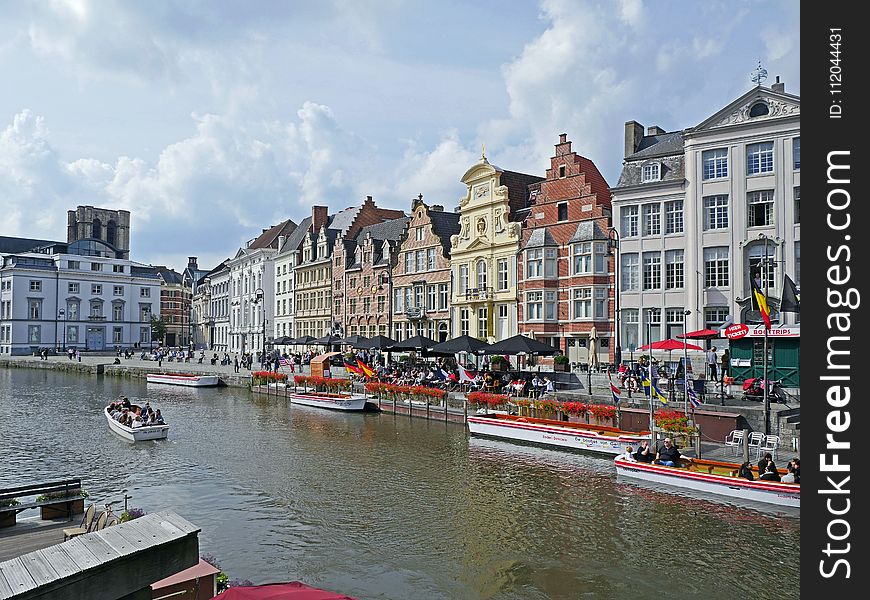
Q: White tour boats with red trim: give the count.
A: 4